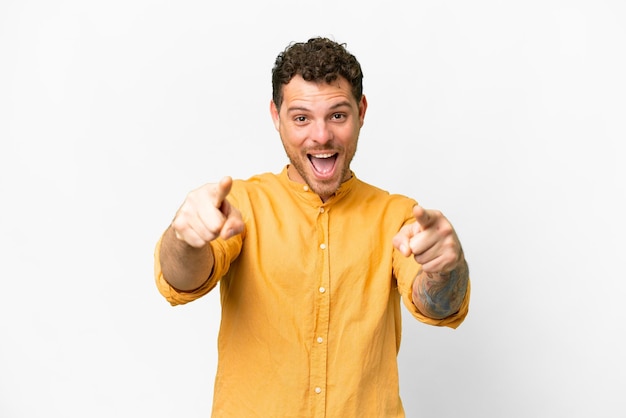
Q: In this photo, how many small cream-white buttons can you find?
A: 6